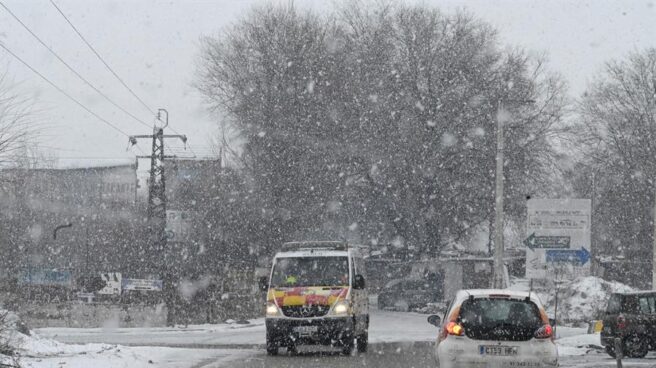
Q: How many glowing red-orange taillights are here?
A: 2